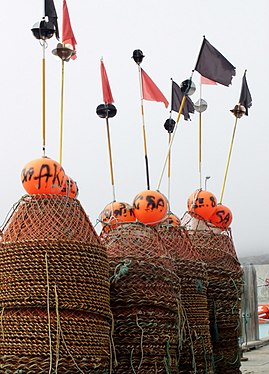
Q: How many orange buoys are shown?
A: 7